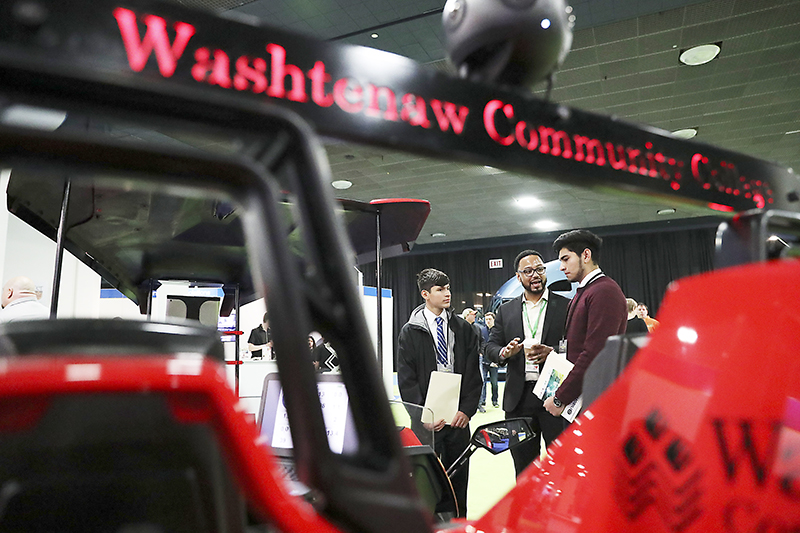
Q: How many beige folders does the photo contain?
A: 1